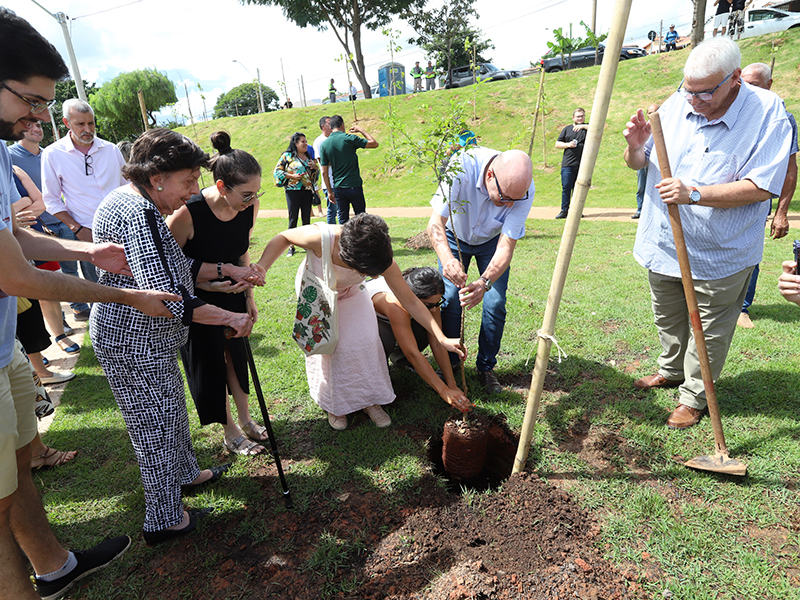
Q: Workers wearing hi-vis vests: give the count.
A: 3